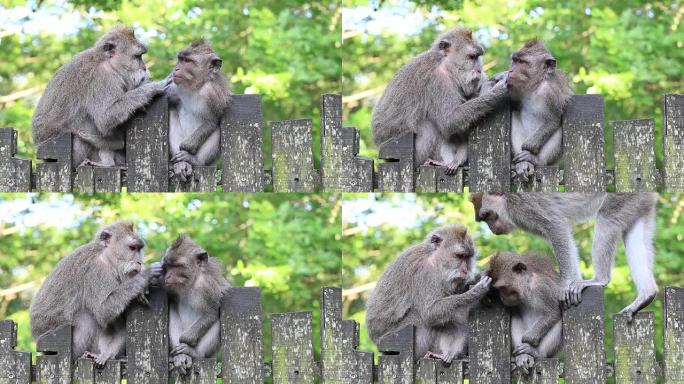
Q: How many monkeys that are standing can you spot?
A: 1